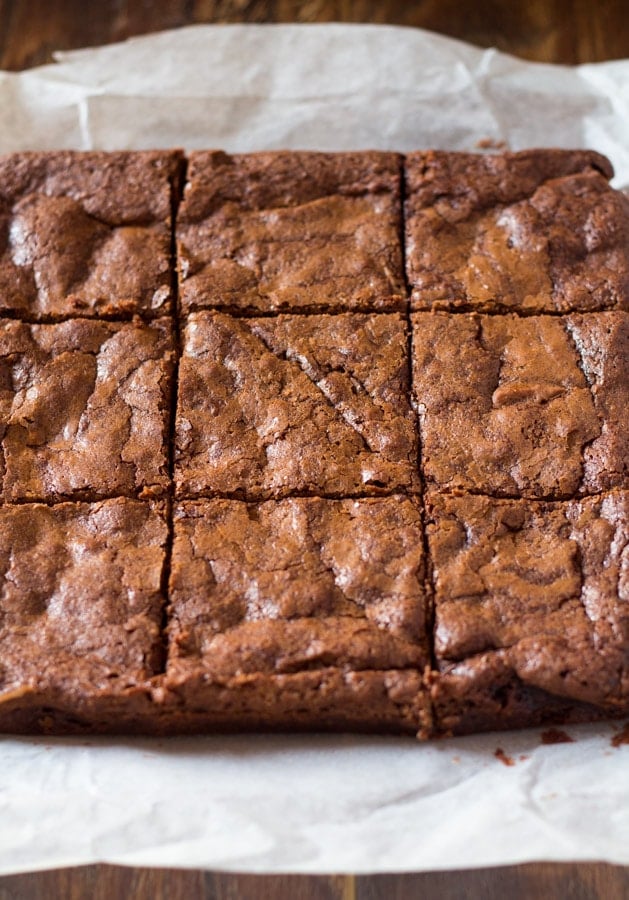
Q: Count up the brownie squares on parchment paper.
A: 9